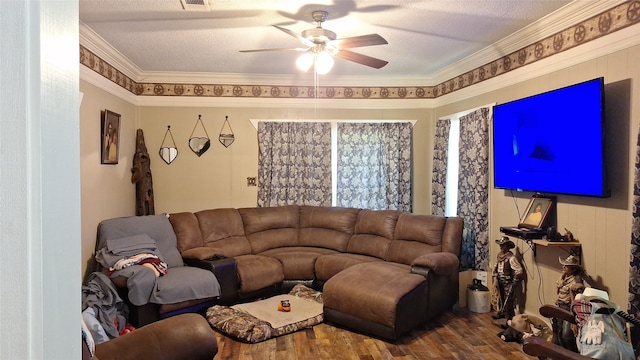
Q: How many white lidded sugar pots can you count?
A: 0